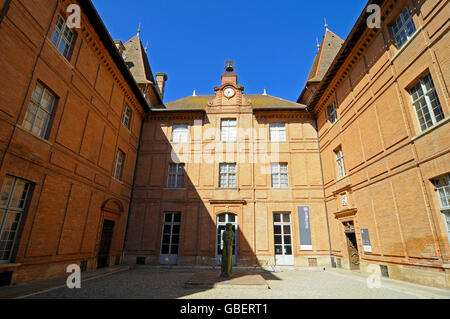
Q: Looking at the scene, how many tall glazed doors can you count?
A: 3